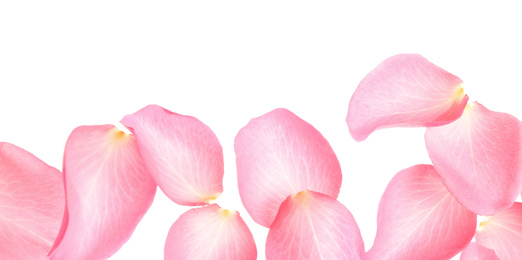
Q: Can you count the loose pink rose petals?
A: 11